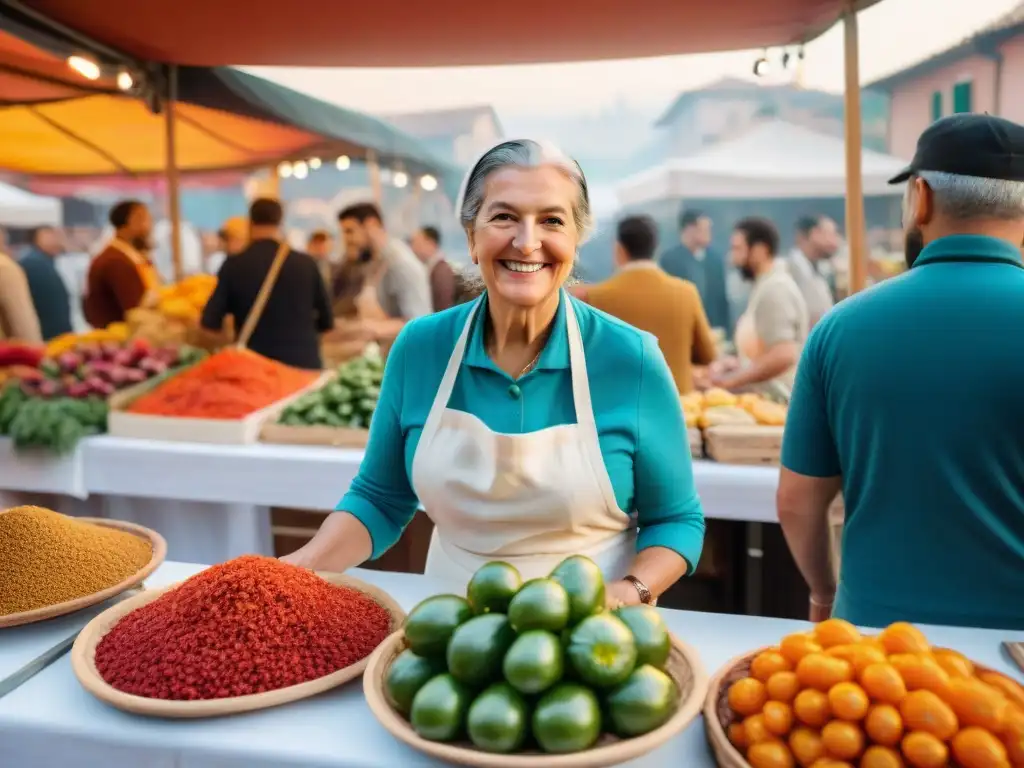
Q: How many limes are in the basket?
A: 13